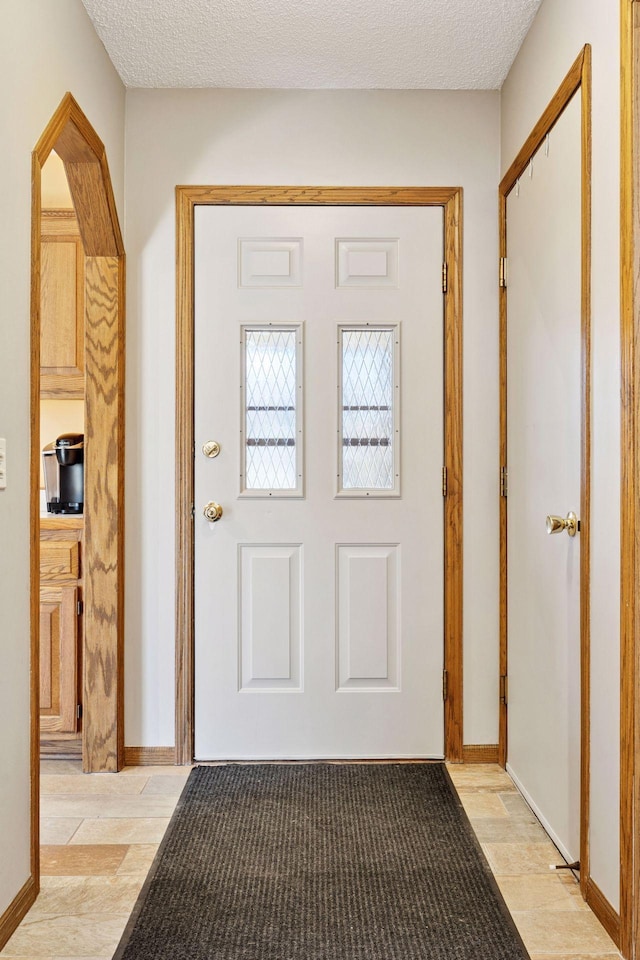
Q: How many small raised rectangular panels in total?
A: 2